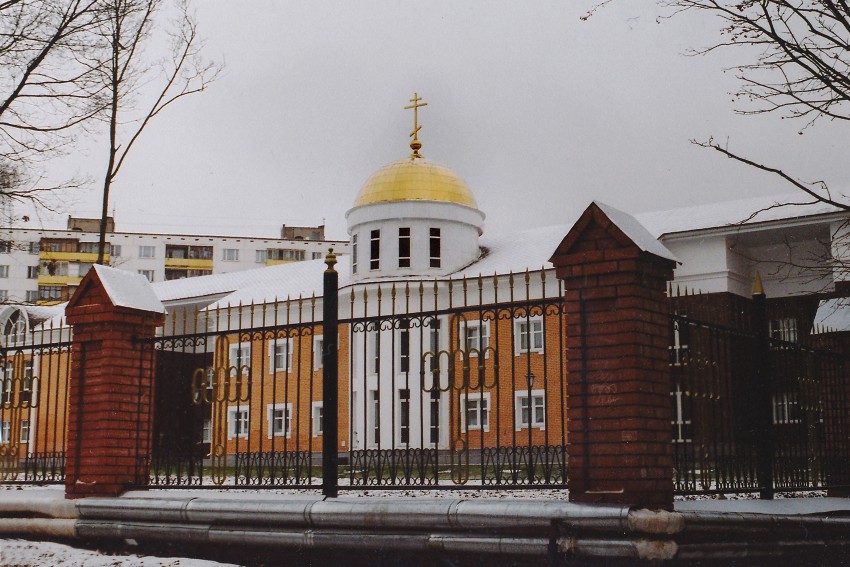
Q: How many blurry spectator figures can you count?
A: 0